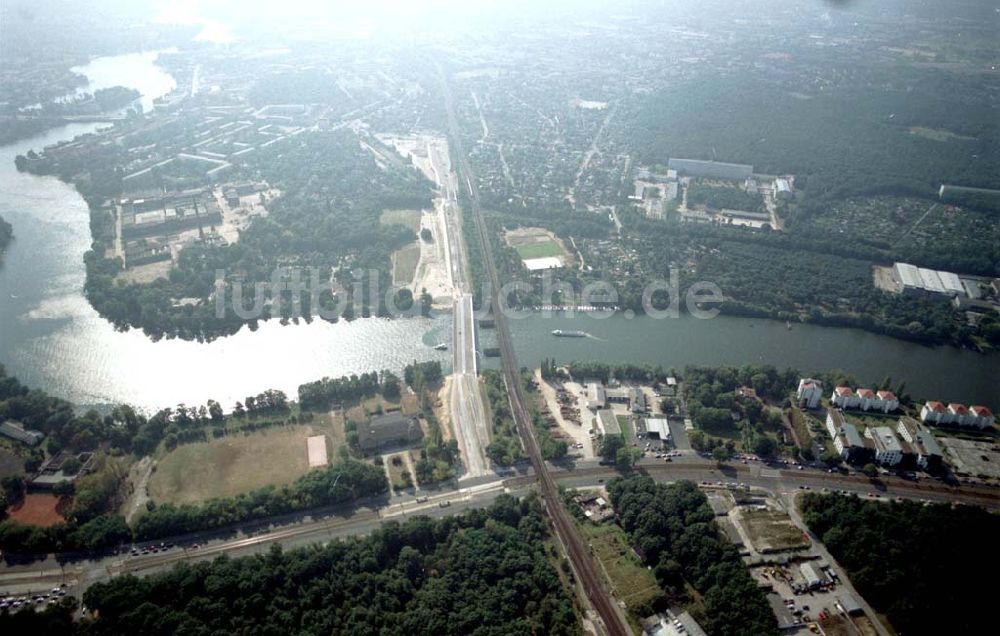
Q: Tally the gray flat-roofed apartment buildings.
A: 3